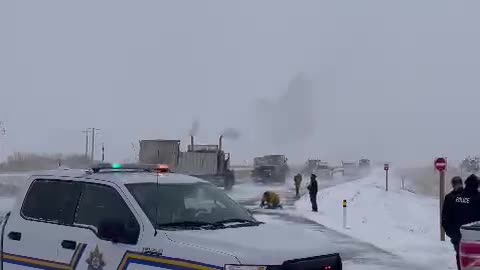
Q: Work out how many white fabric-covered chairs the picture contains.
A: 0